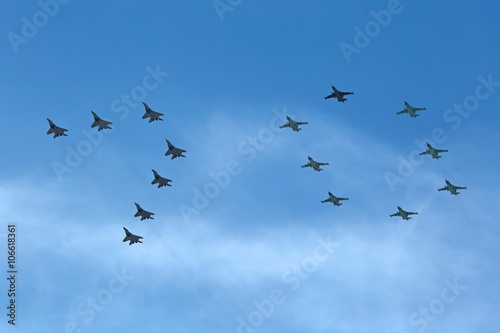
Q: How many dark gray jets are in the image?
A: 8